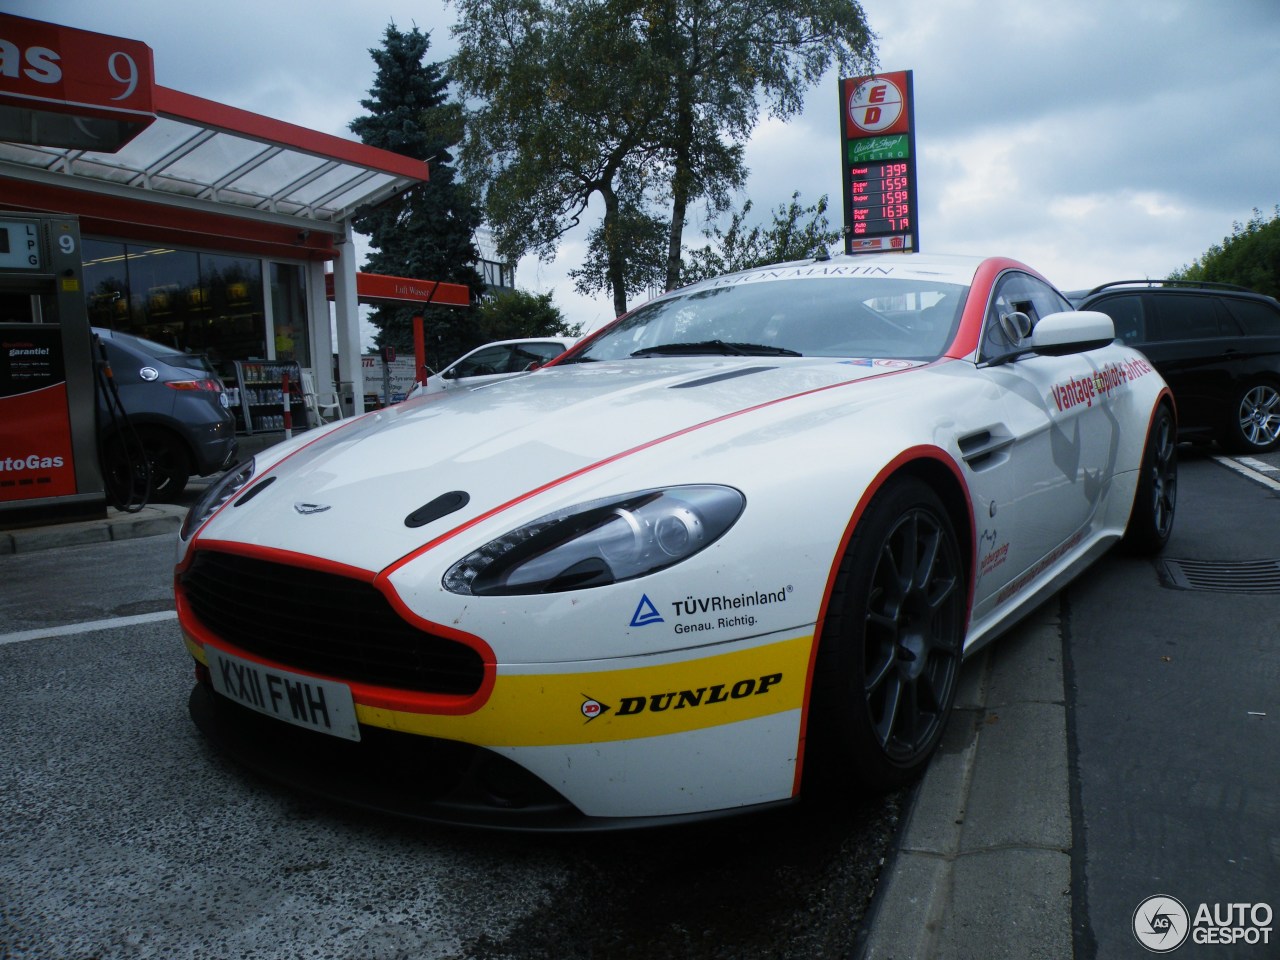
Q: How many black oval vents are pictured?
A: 2